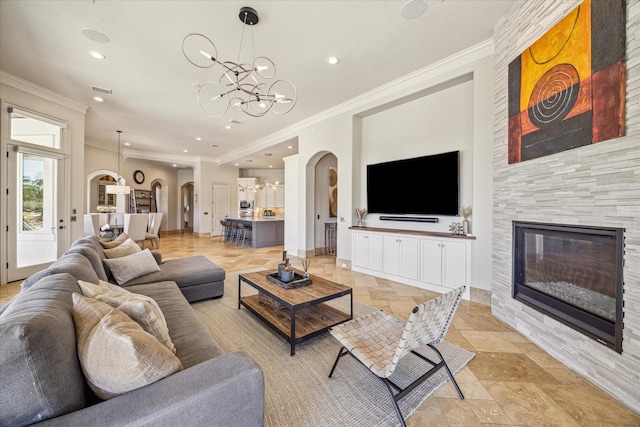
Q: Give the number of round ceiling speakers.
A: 2